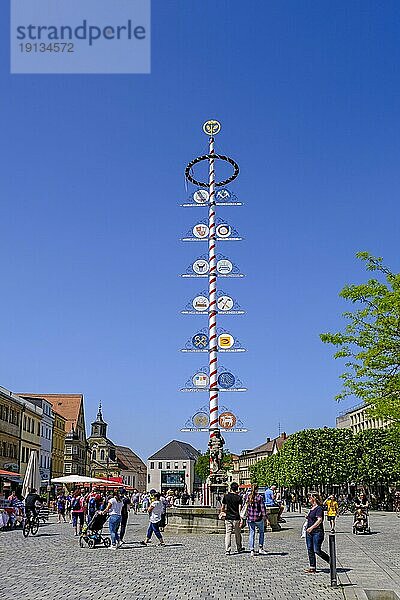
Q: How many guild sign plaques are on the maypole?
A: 14